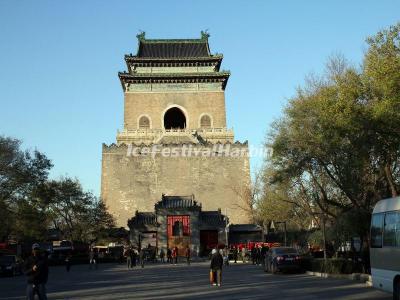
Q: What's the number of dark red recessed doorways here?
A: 1